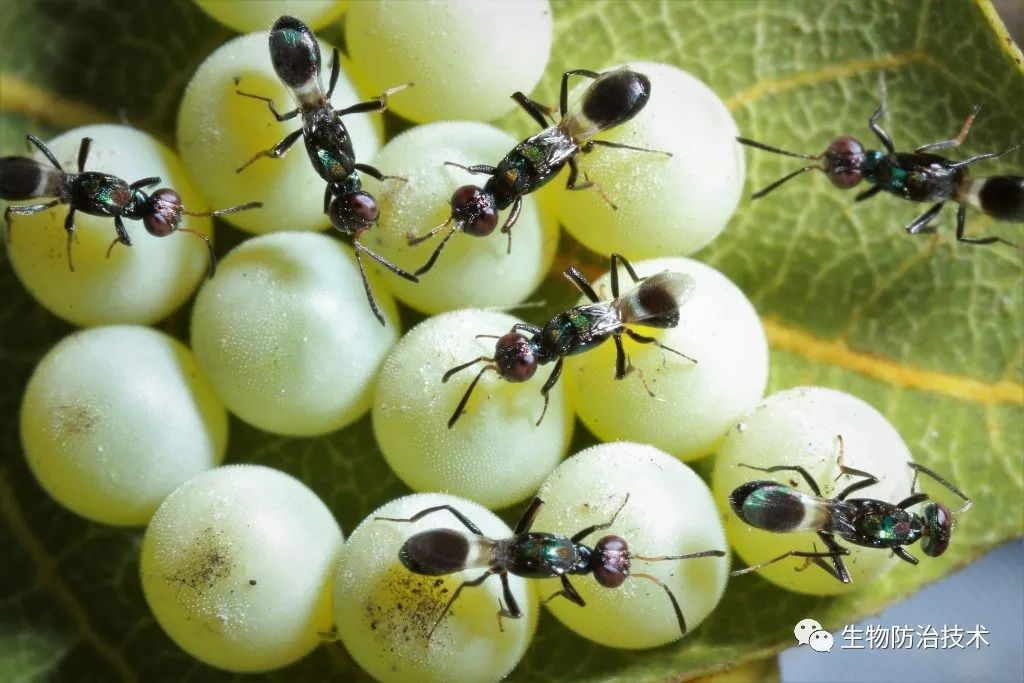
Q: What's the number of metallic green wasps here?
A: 7